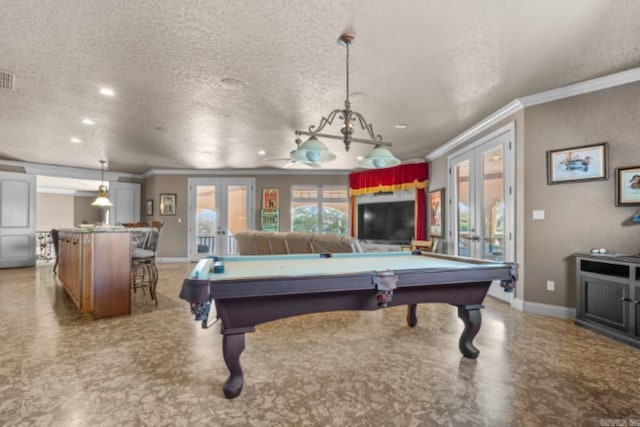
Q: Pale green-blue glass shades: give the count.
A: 2